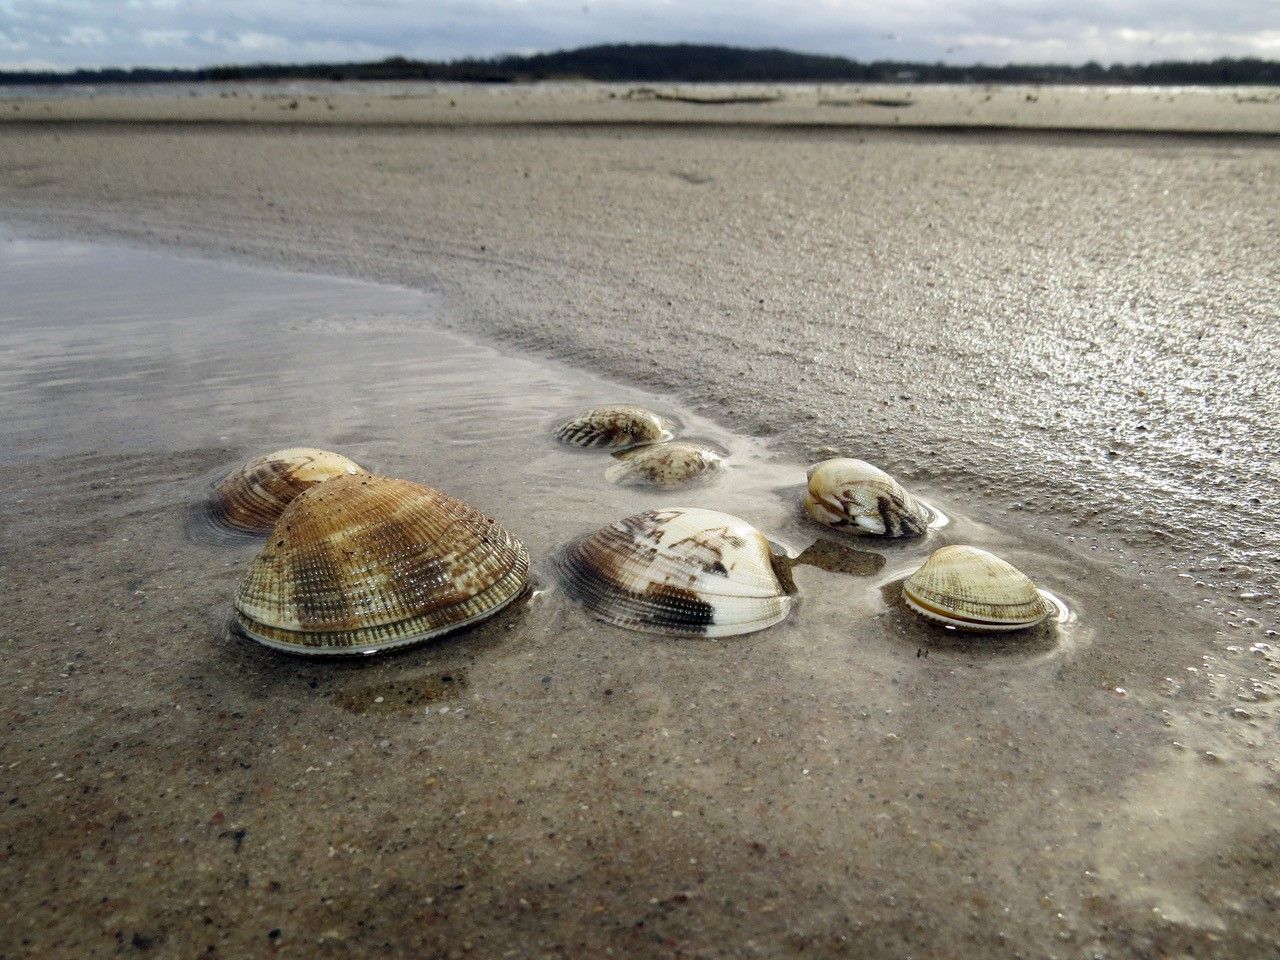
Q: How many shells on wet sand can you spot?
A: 7